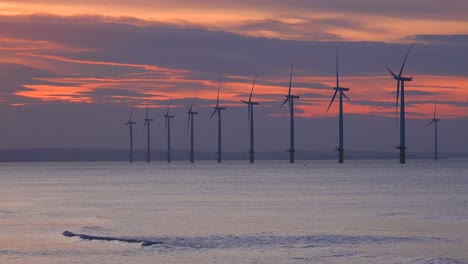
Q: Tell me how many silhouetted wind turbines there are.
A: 10